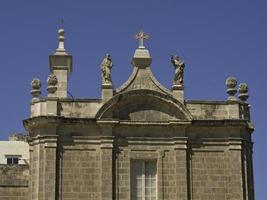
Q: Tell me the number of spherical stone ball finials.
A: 4